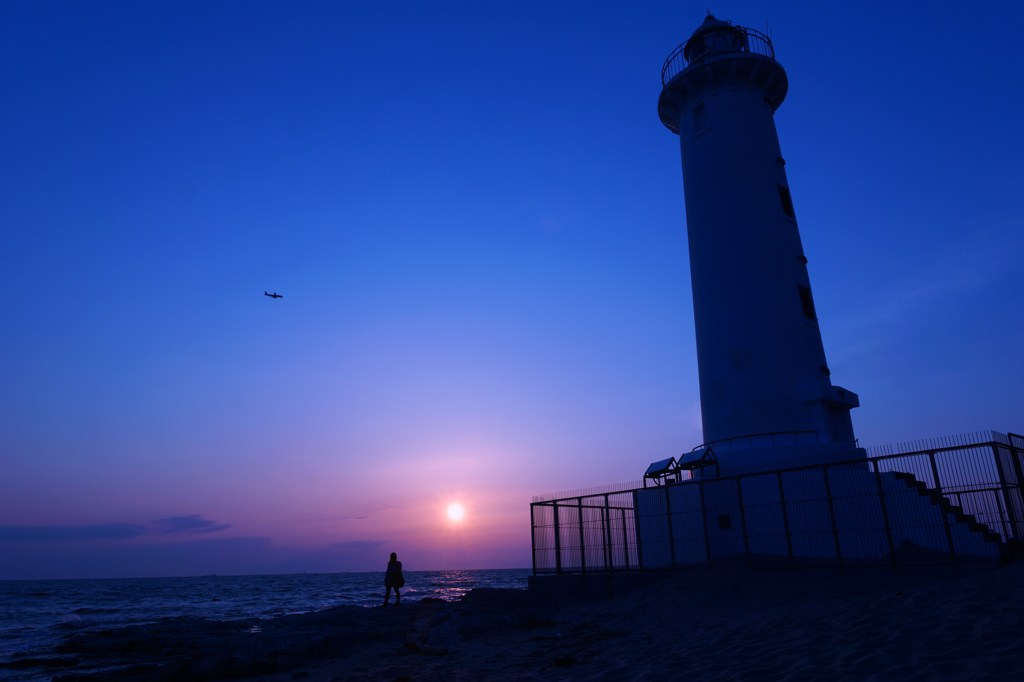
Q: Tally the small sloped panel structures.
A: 2